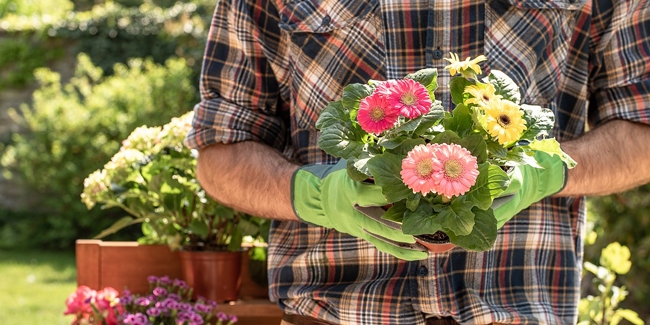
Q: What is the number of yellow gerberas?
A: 3